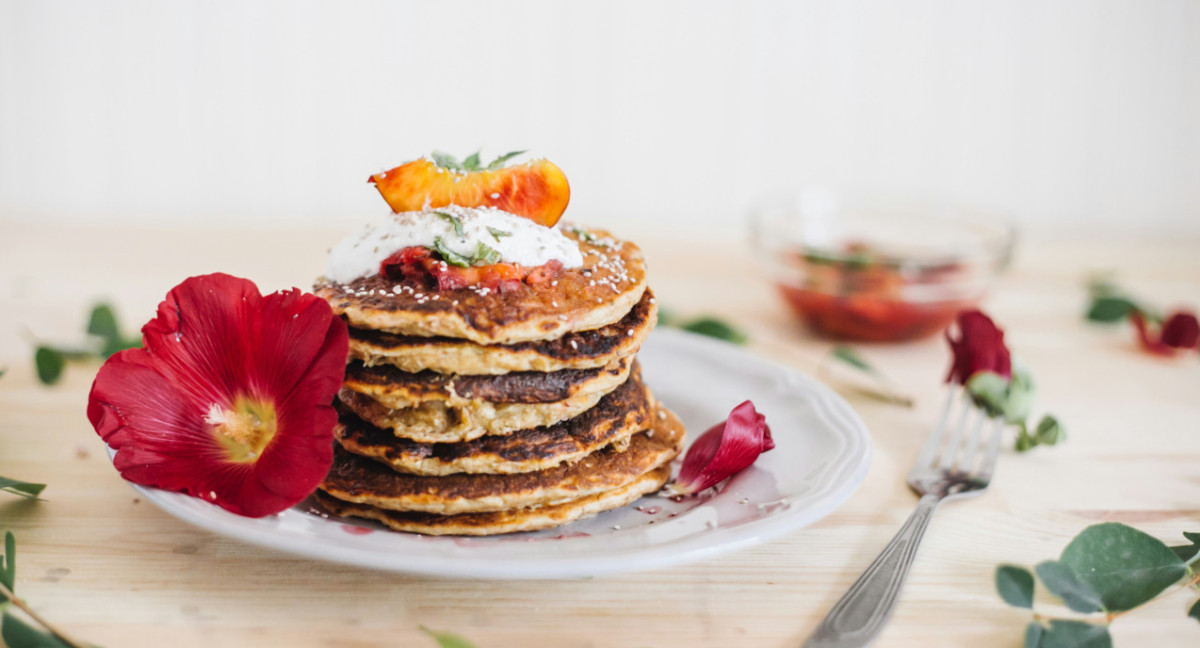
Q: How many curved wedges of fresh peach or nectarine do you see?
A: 1